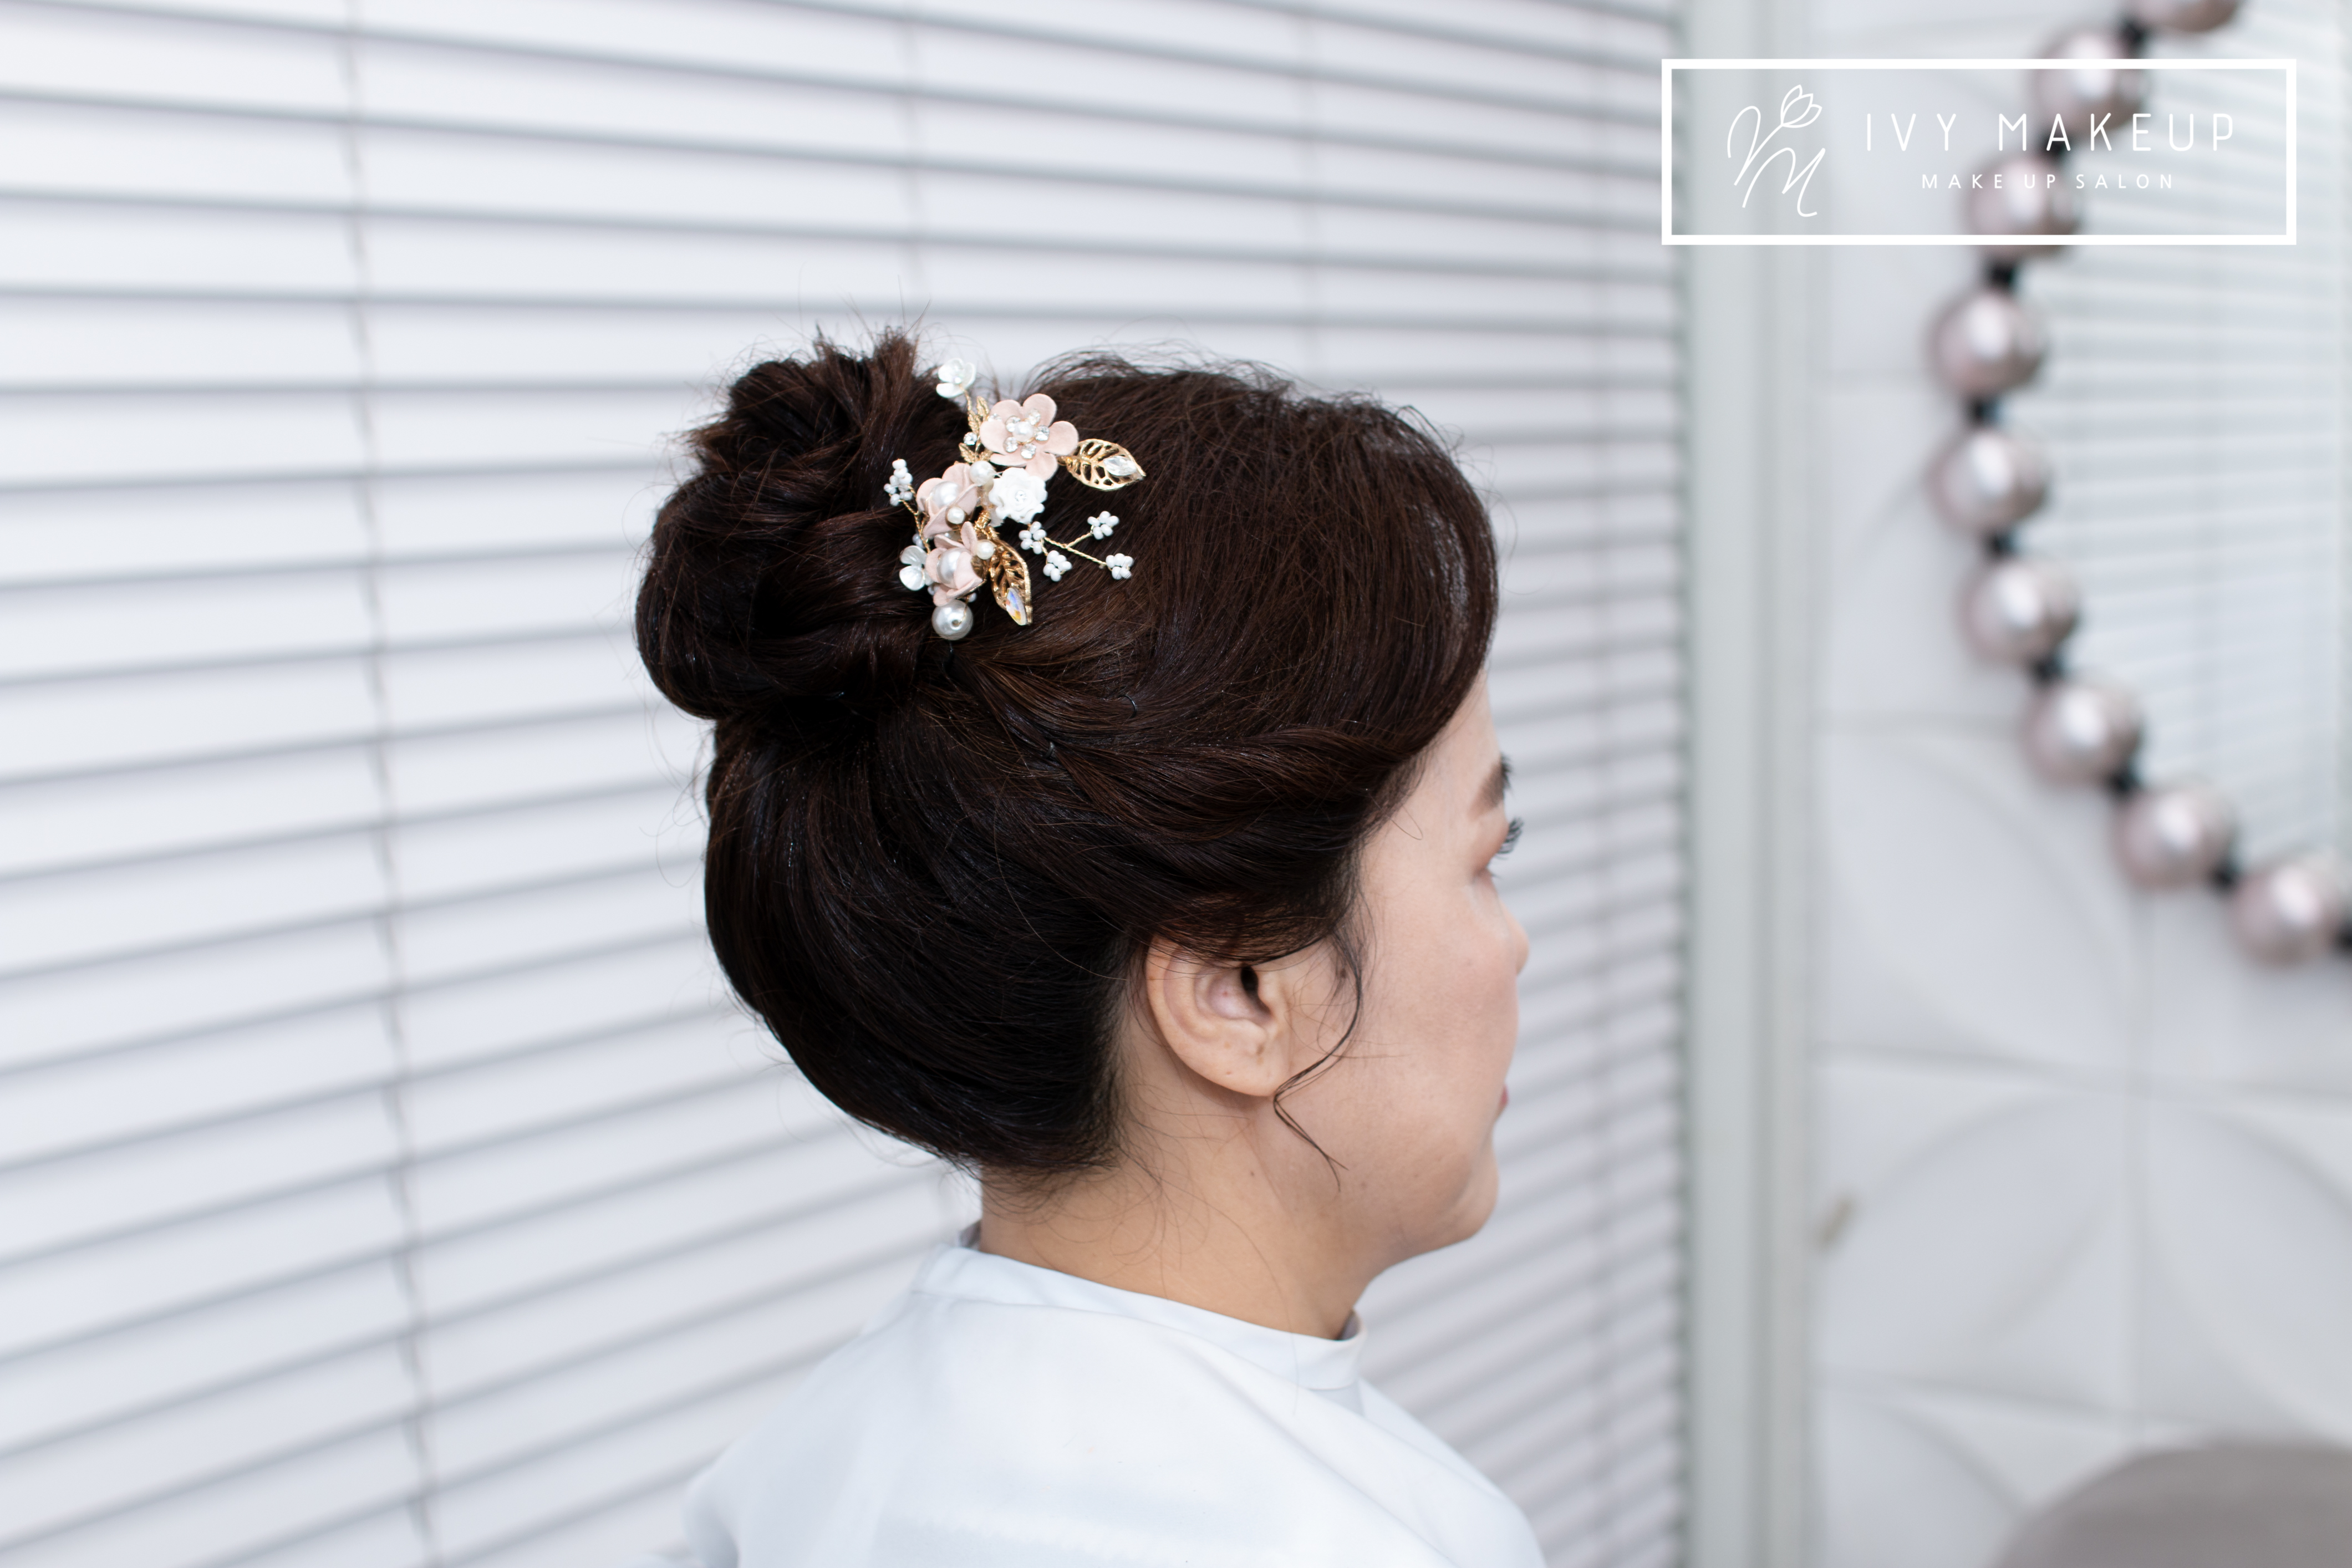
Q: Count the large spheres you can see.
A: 9